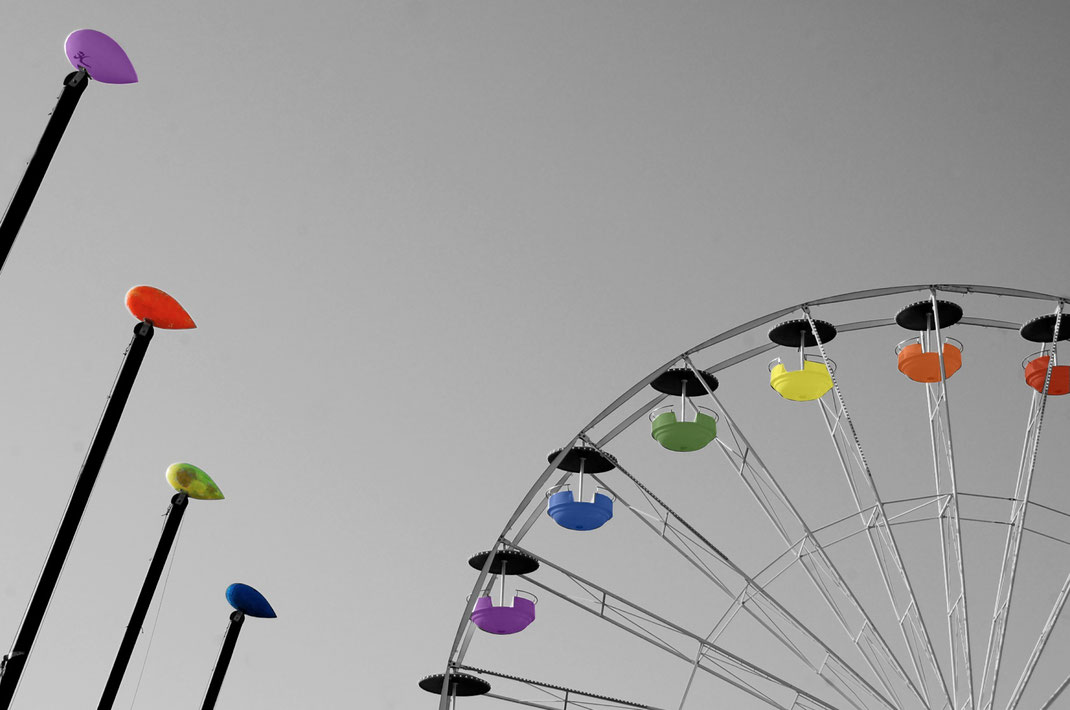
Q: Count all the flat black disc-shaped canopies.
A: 7